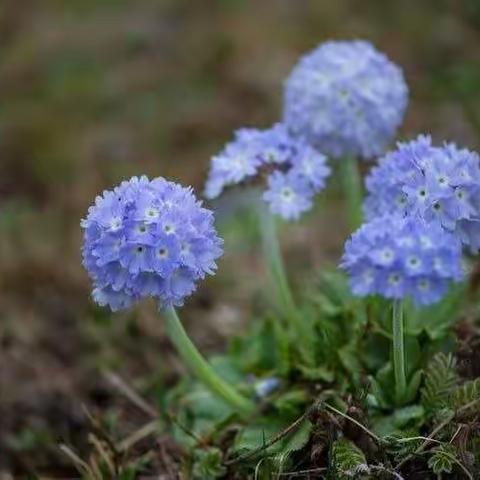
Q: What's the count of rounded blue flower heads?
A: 5